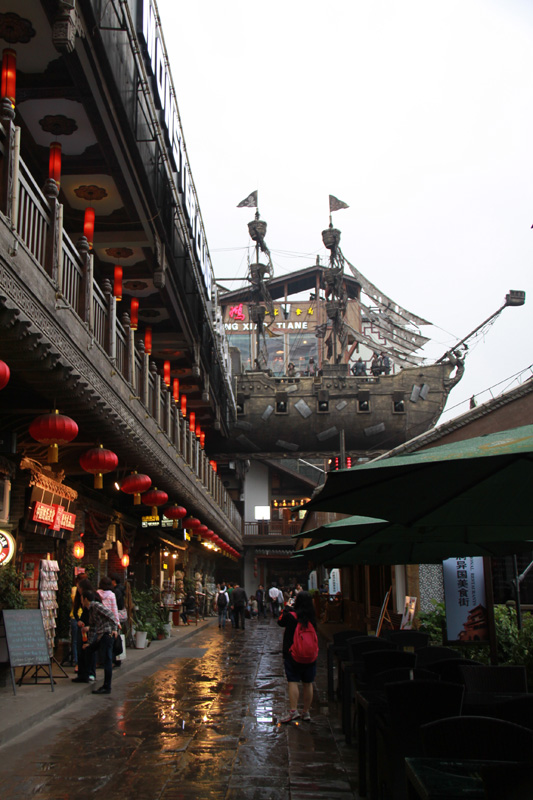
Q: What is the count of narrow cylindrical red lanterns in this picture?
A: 13